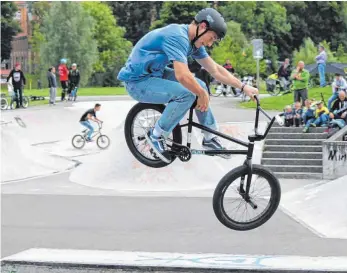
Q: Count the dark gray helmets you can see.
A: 1